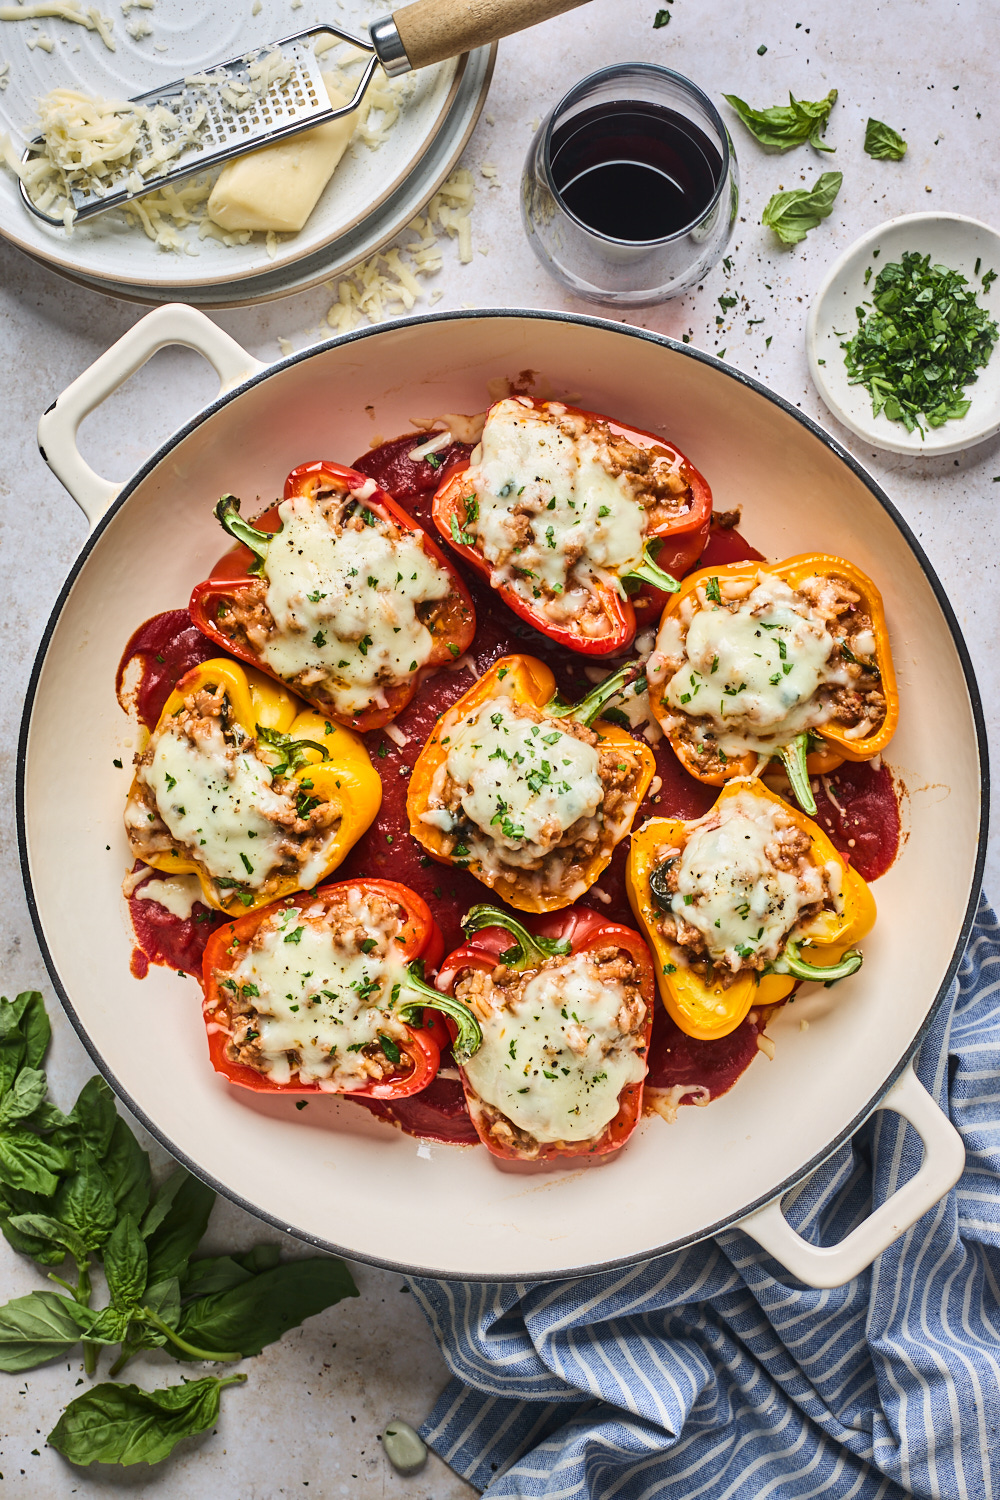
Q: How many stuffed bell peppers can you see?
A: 8